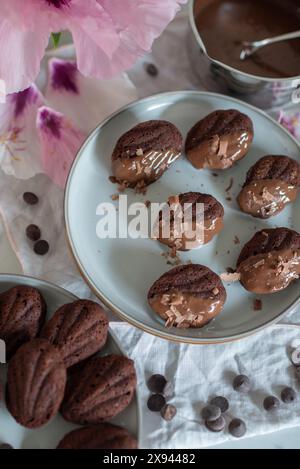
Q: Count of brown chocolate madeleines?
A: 11